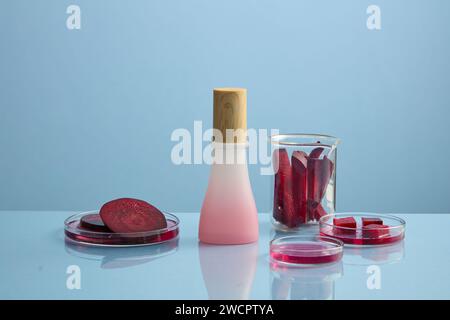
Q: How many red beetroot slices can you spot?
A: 2